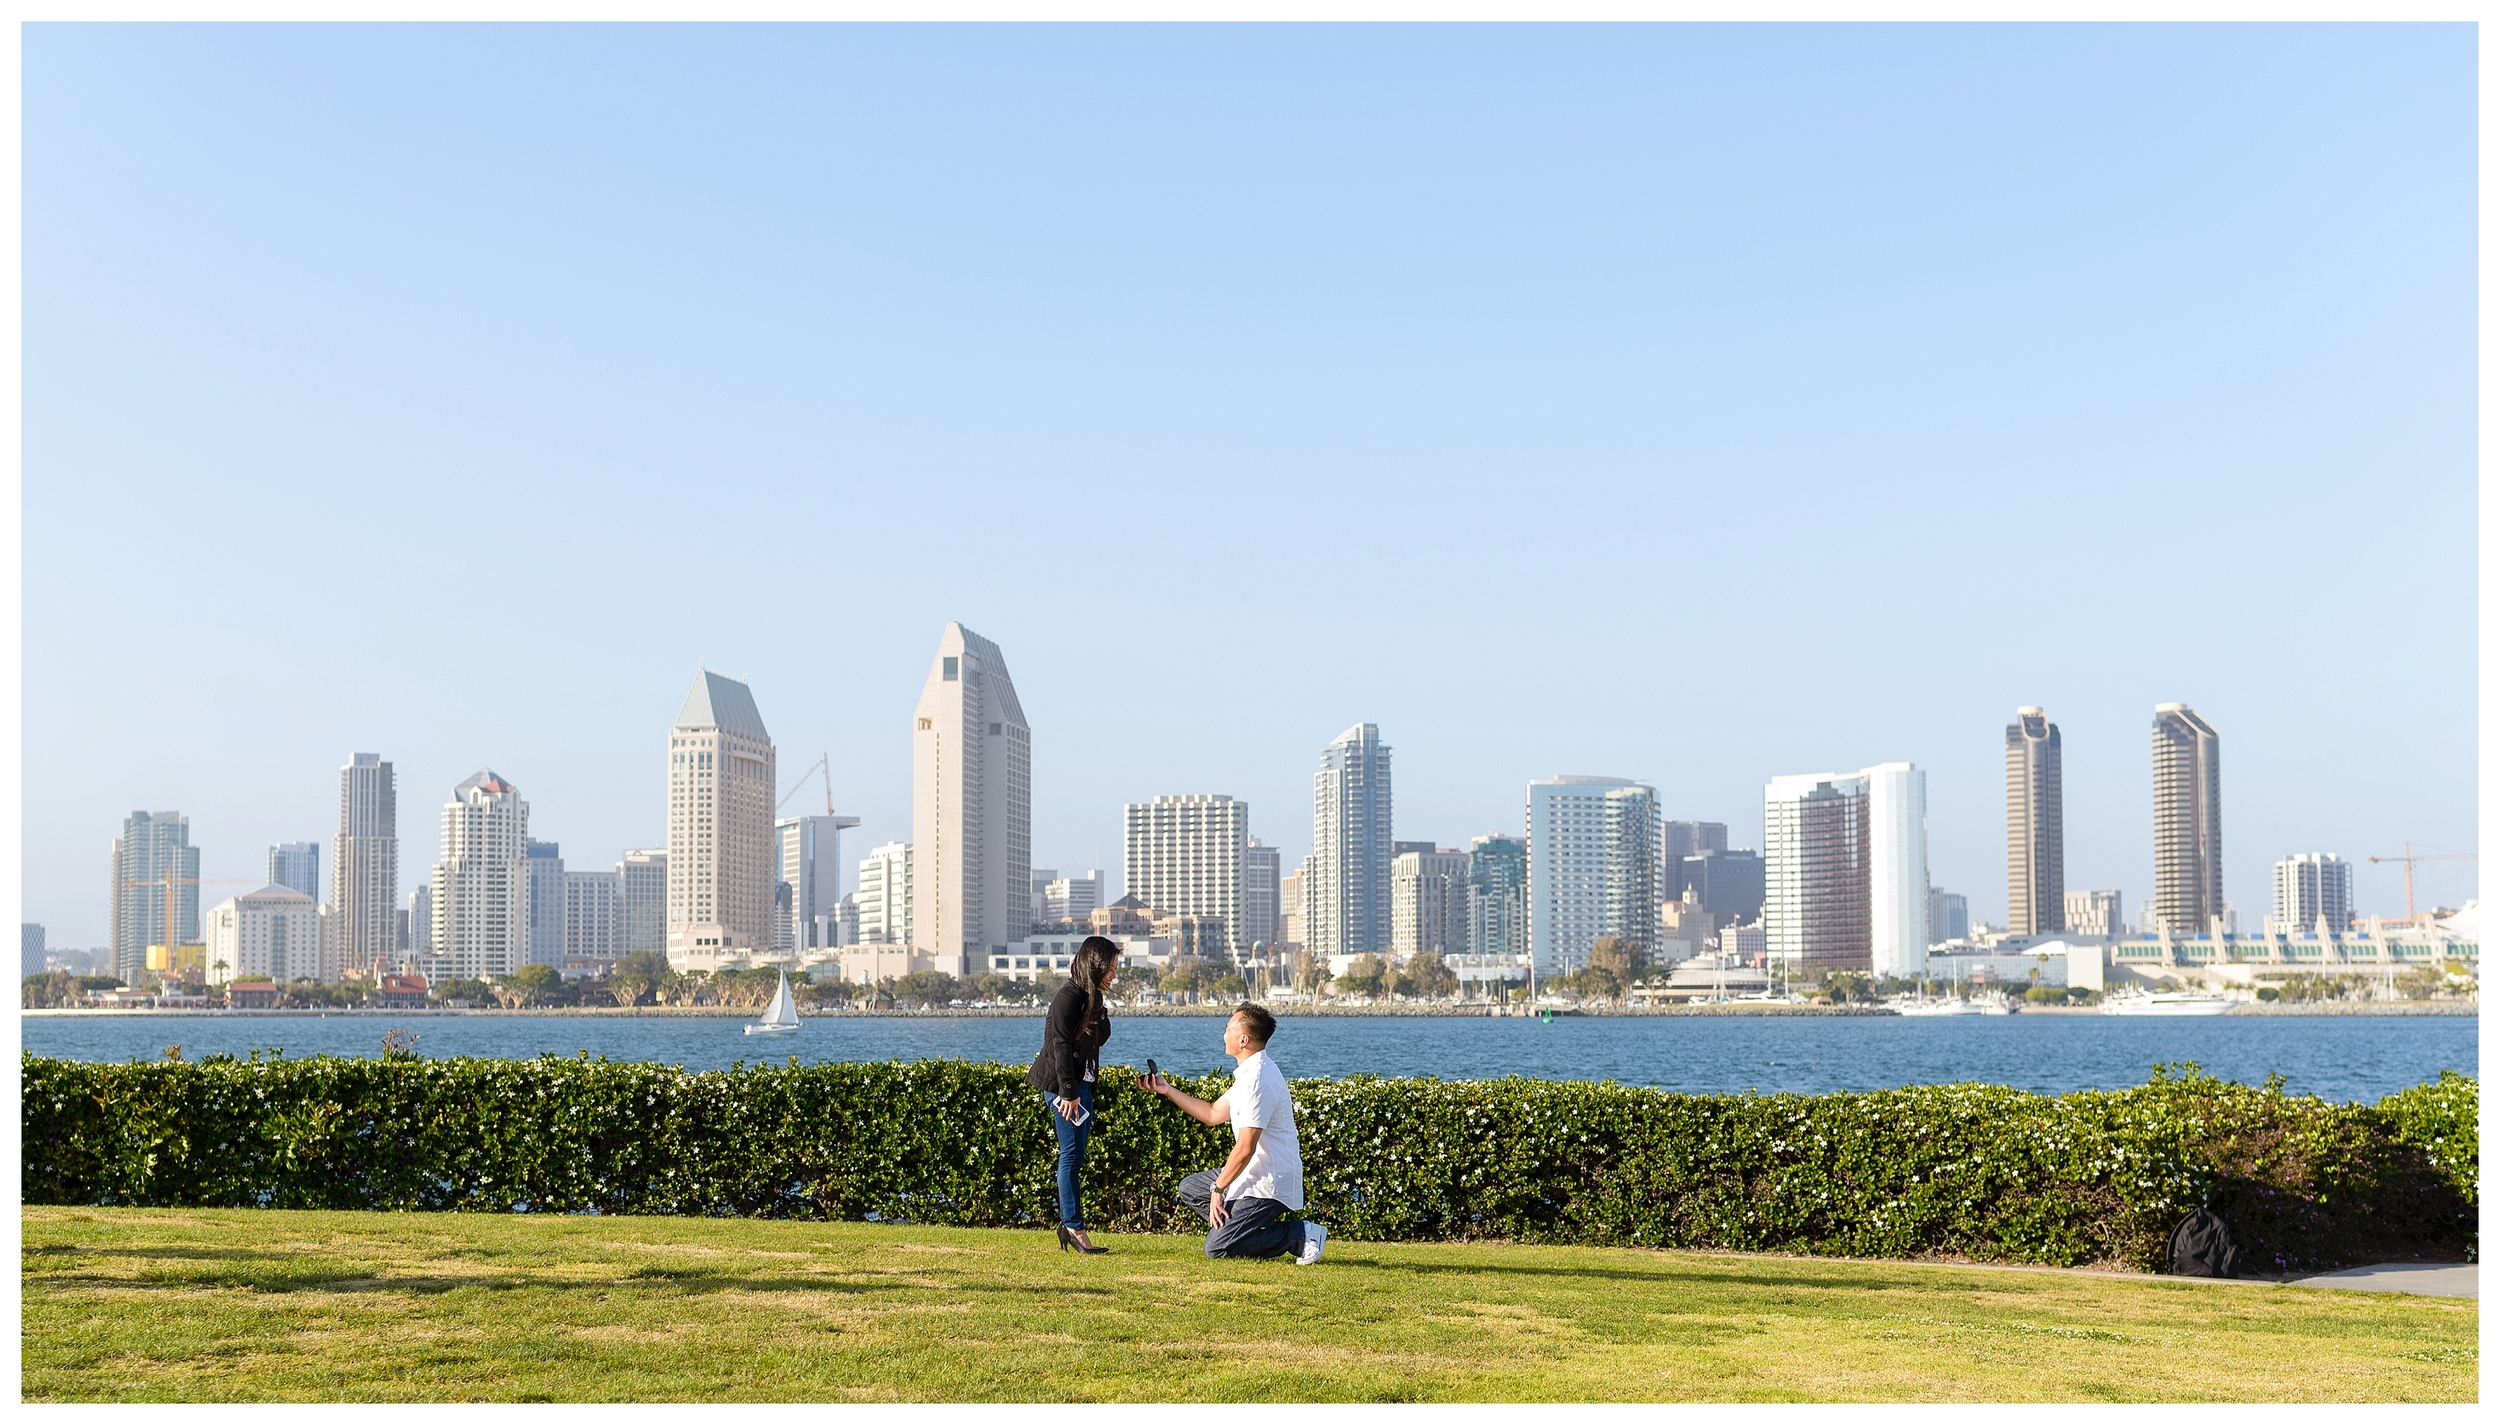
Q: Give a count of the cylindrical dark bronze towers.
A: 2